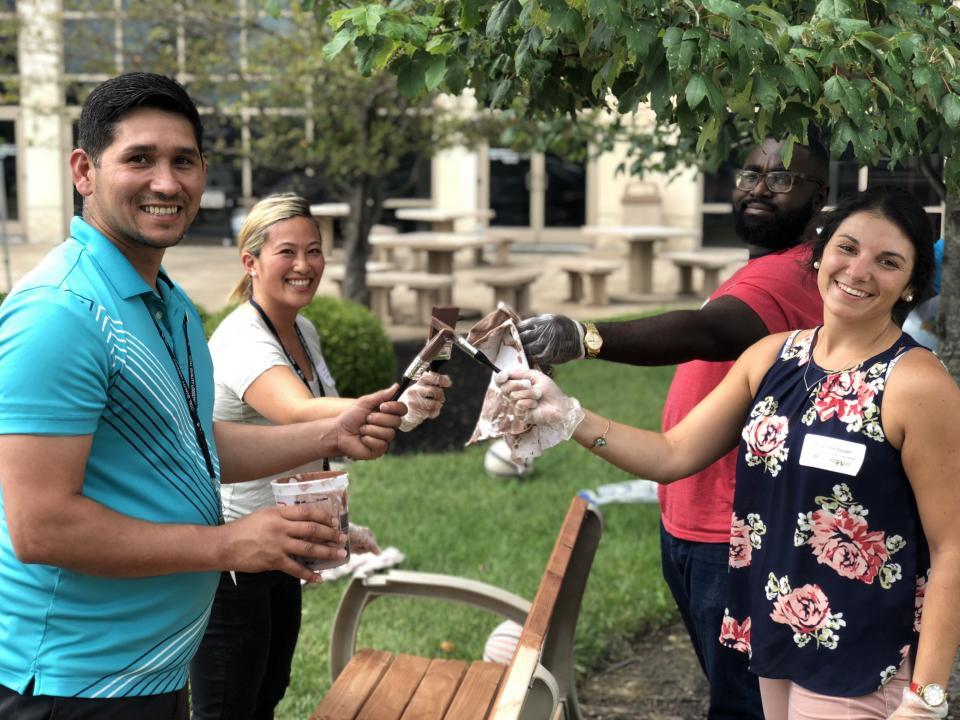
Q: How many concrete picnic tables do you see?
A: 4